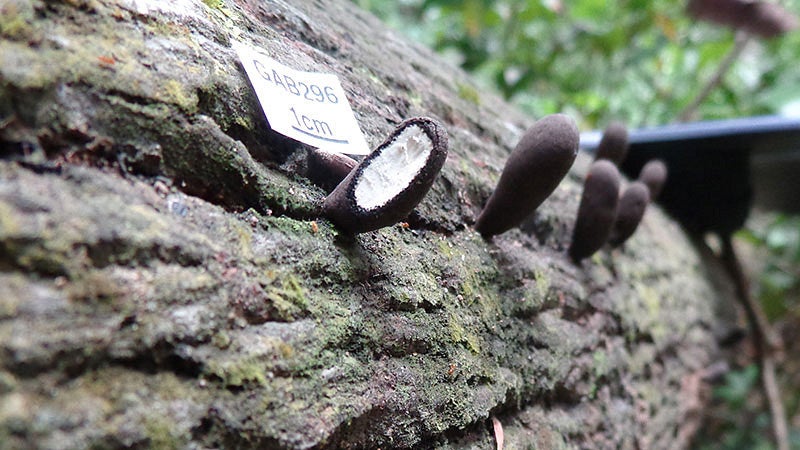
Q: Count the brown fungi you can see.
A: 6